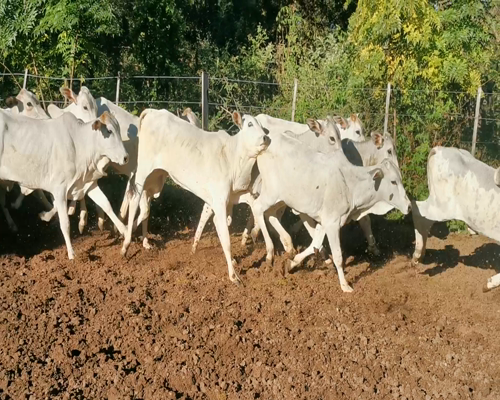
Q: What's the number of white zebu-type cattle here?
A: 10